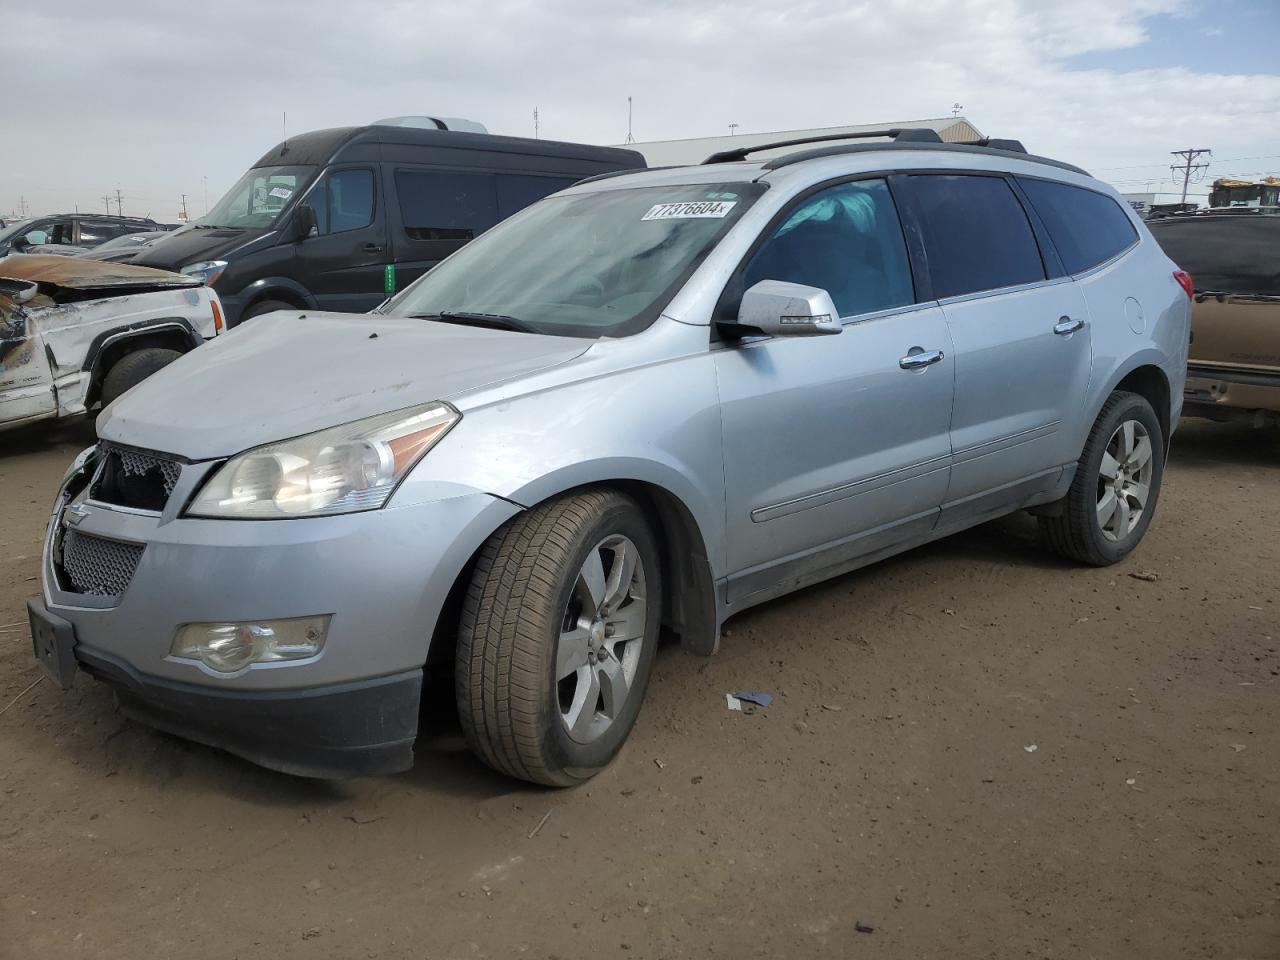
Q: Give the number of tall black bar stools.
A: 0